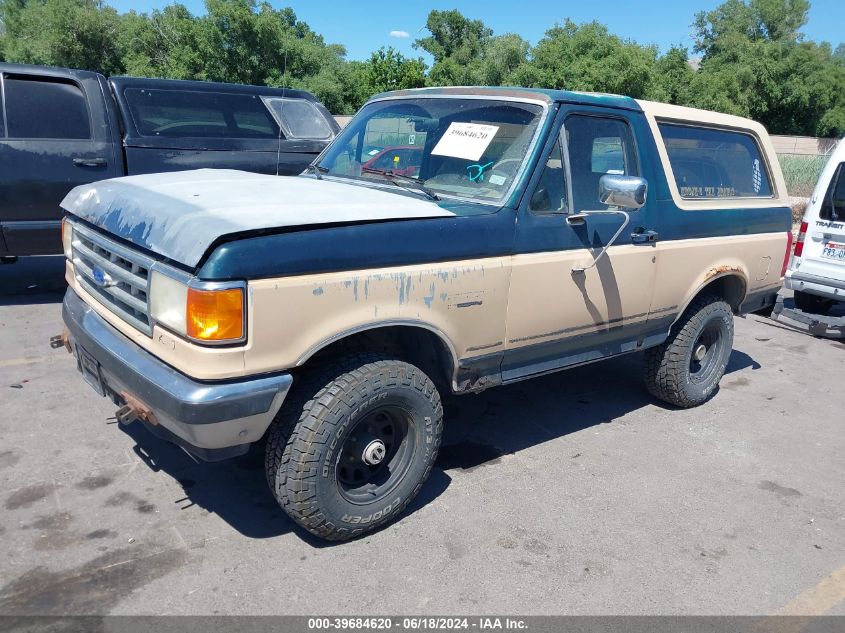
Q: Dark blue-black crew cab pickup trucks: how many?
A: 1